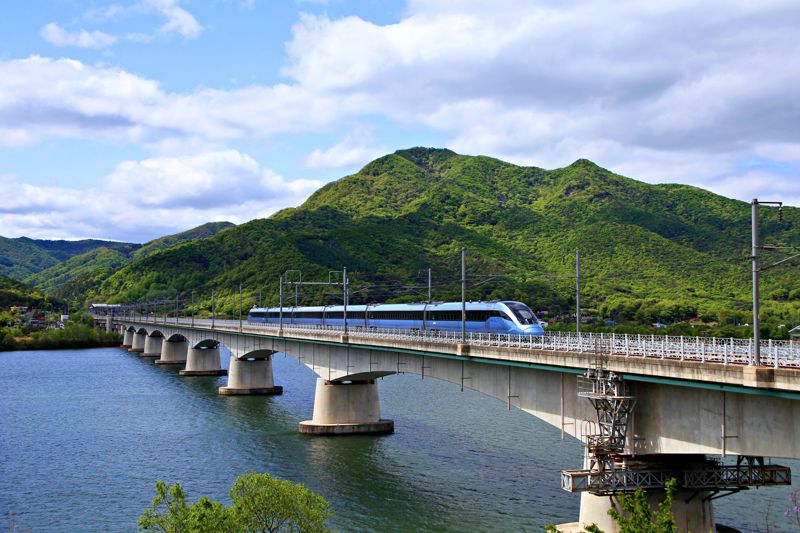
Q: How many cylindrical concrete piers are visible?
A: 8